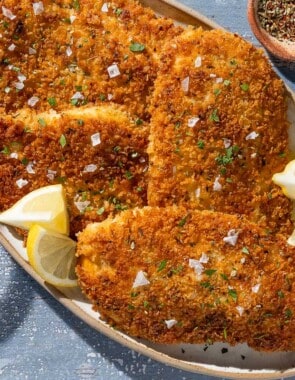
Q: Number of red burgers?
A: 0